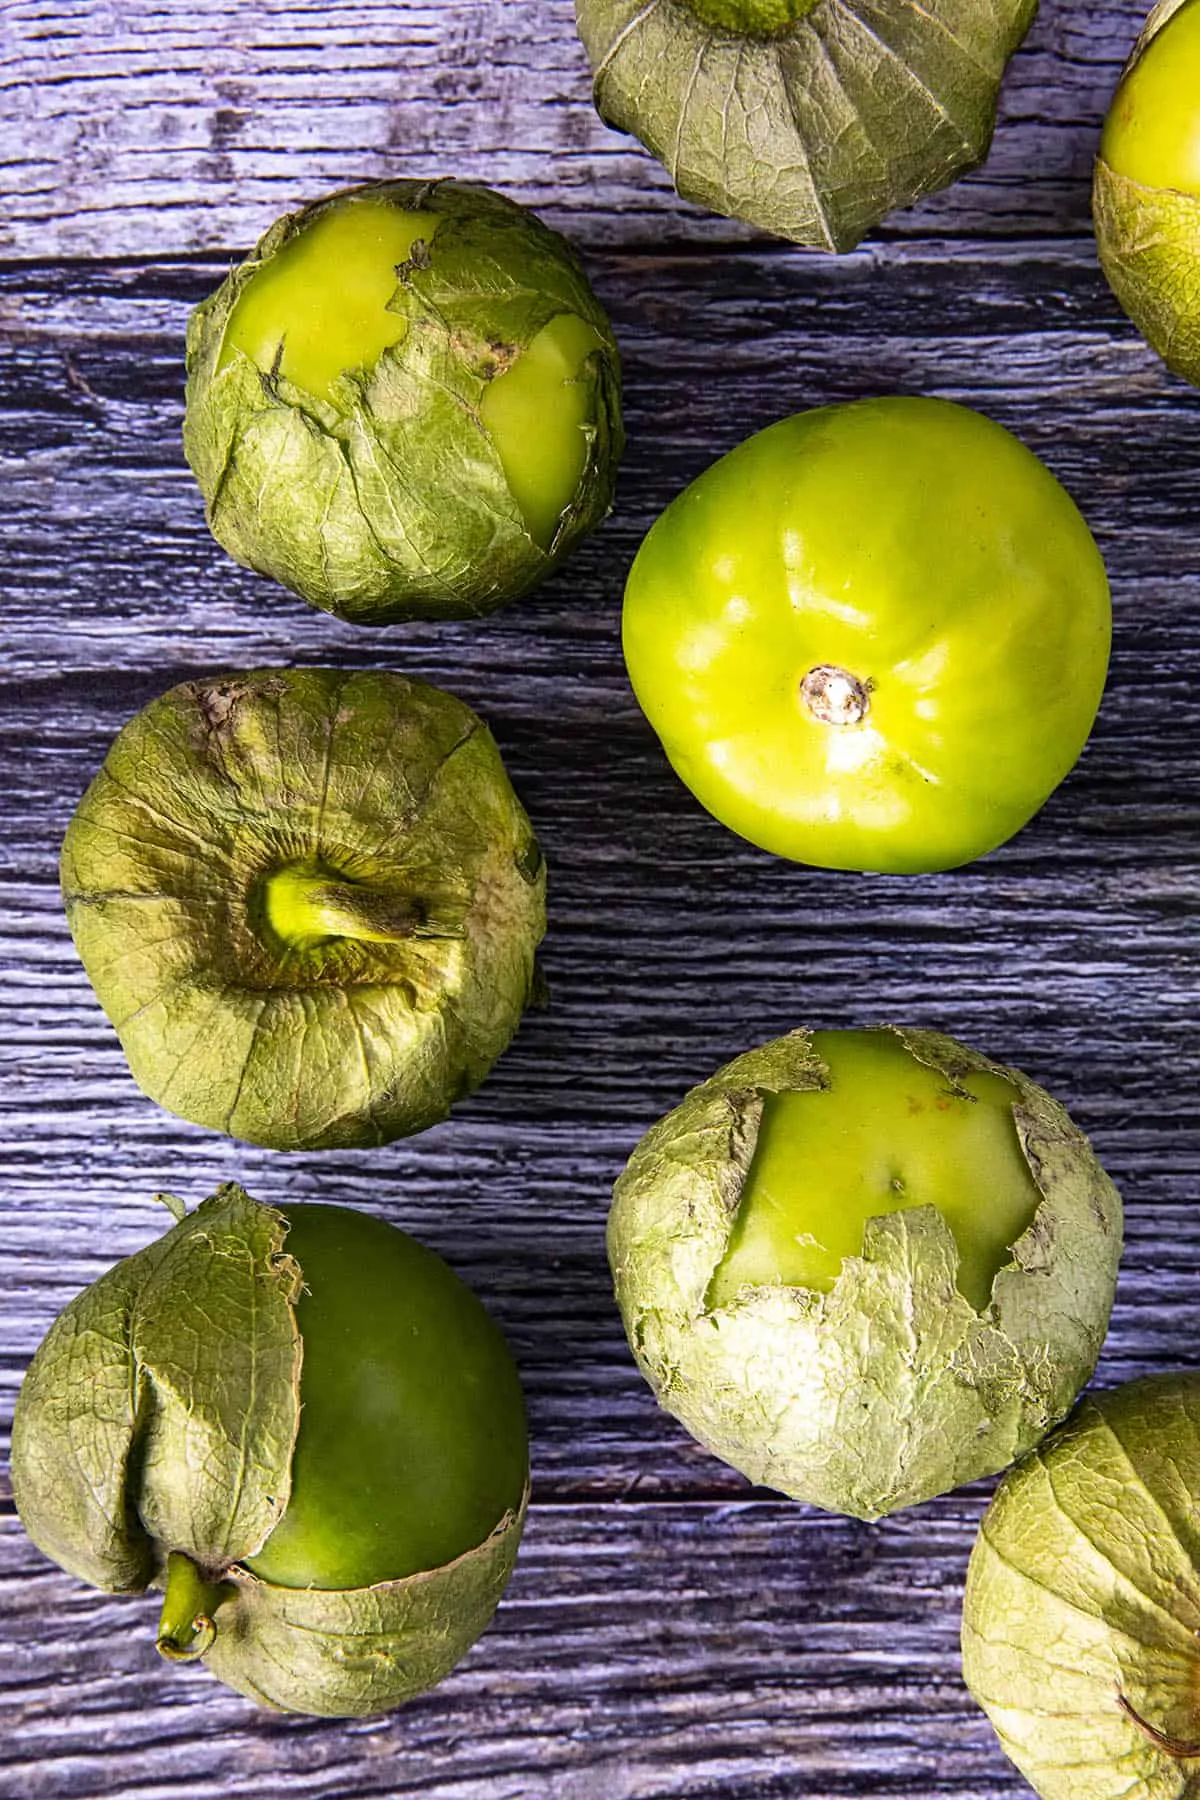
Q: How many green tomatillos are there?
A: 8